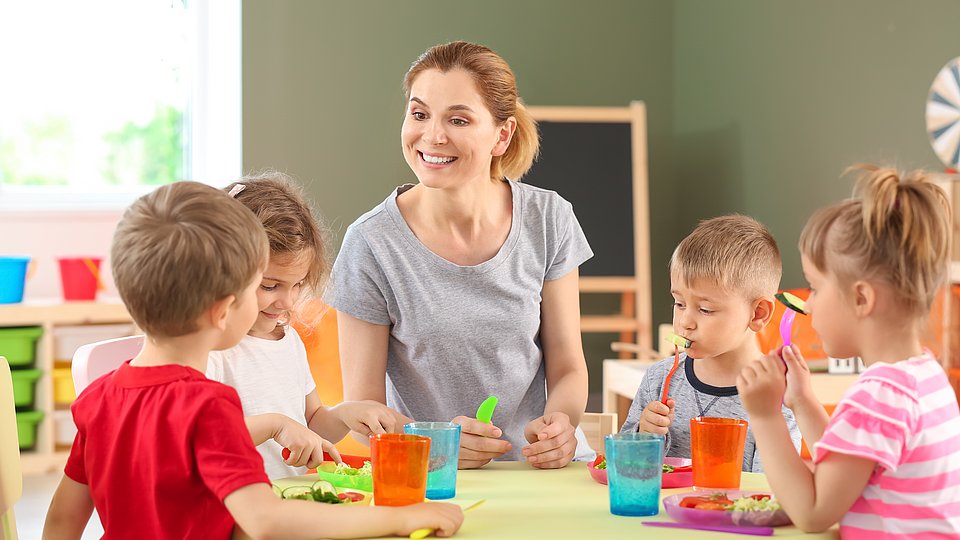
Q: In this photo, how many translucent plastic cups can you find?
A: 4